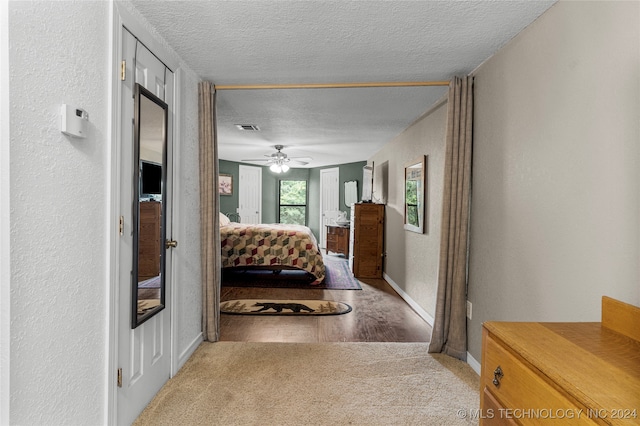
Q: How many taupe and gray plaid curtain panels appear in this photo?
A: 2